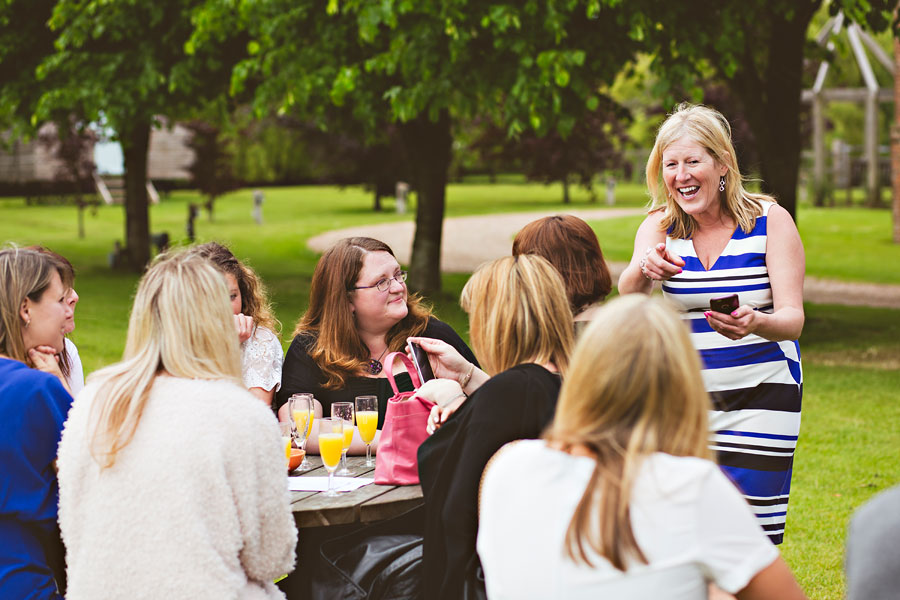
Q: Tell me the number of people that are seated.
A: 8